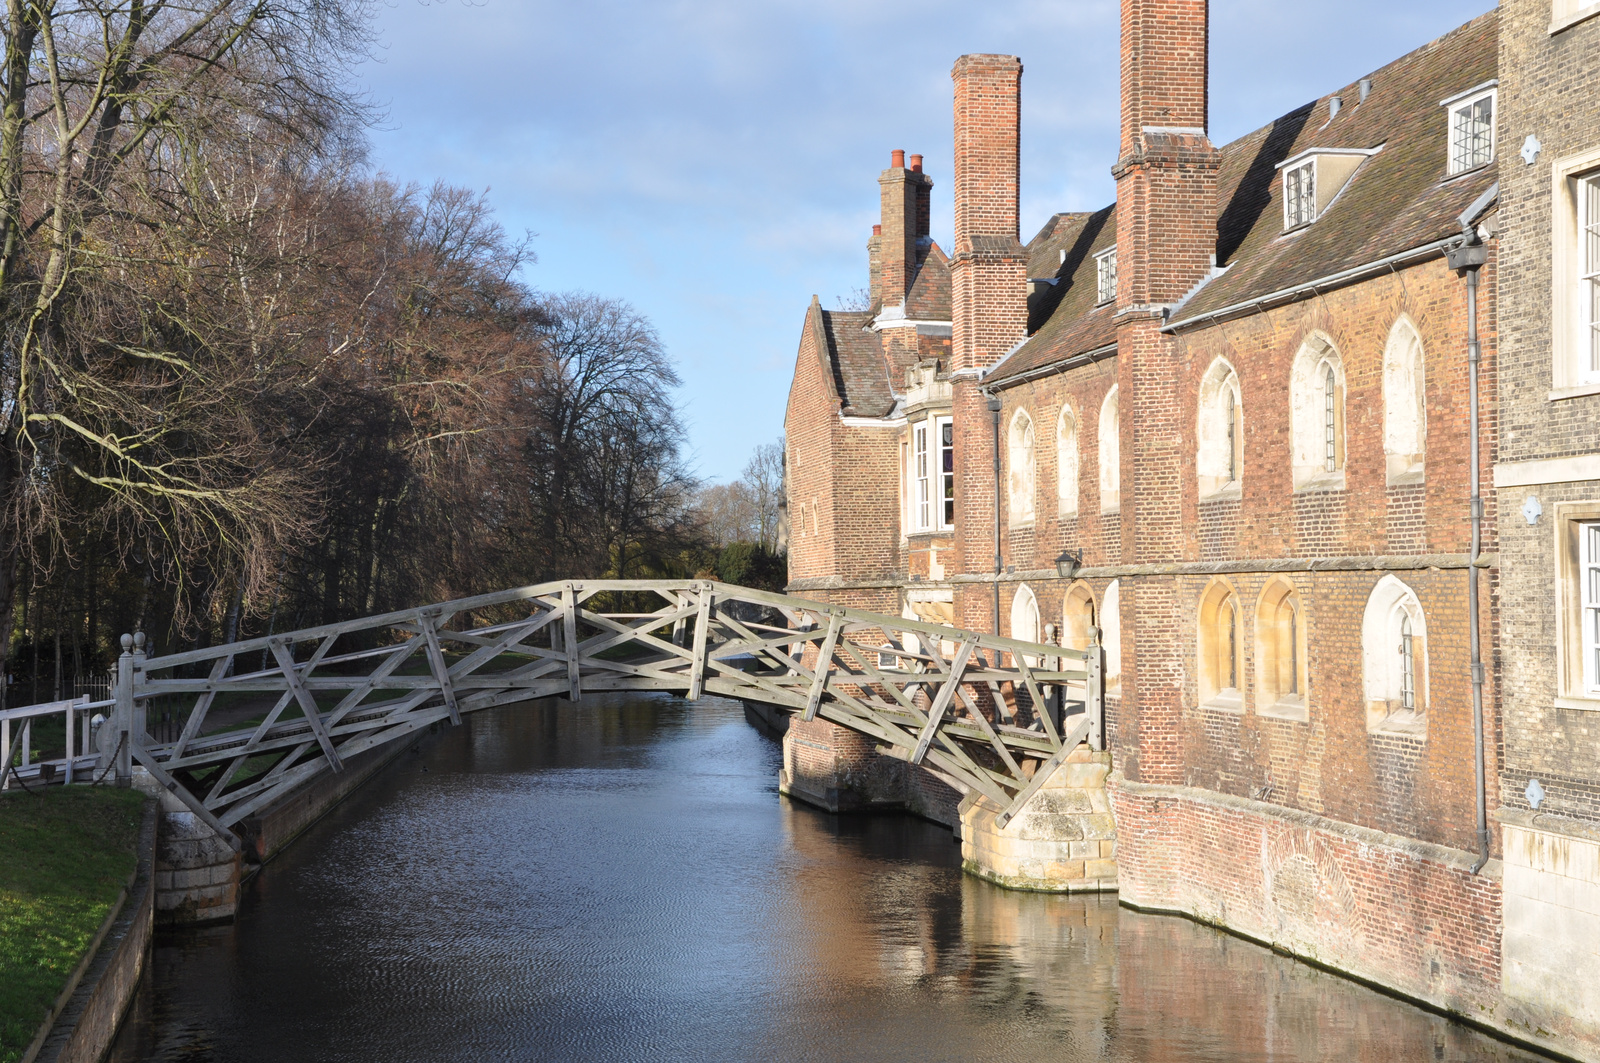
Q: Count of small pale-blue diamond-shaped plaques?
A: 3